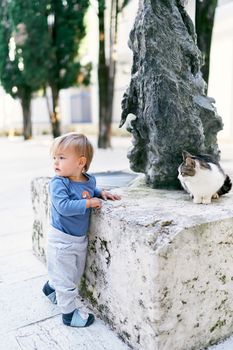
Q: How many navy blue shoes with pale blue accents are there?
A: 2